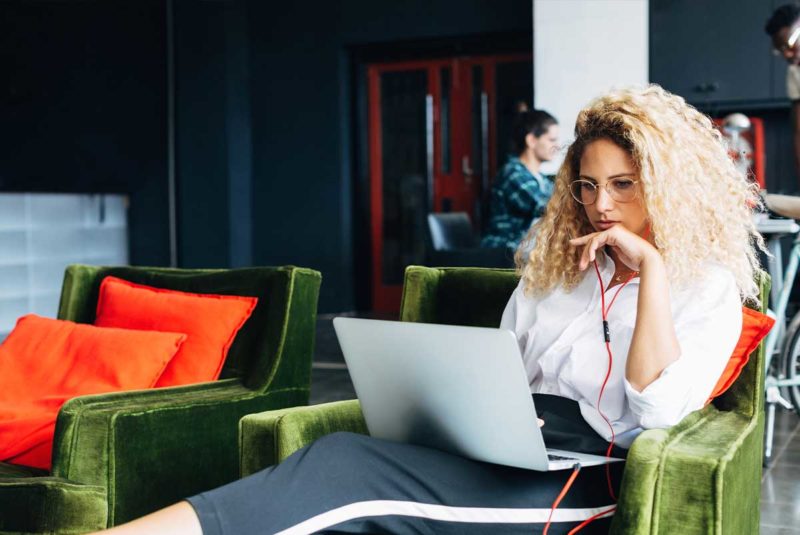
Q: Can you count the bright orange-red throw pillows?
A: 3